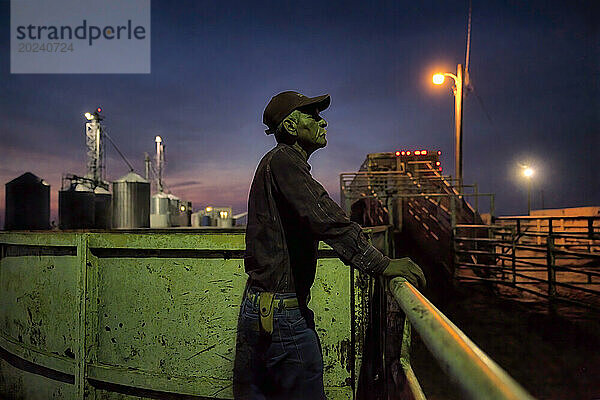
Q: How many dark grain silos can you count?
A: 3